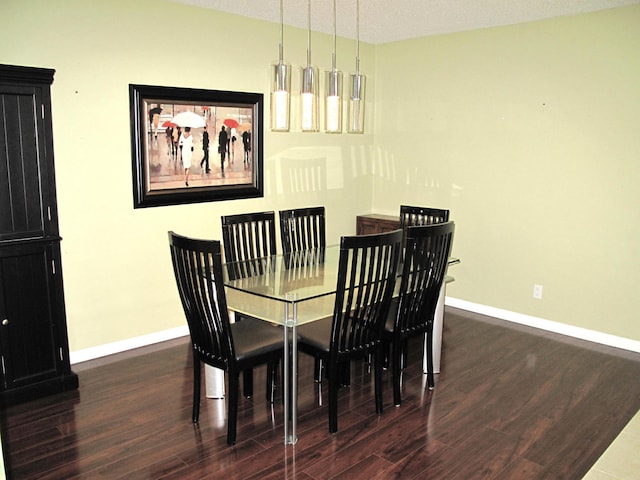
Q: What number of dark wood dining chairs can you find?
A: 6